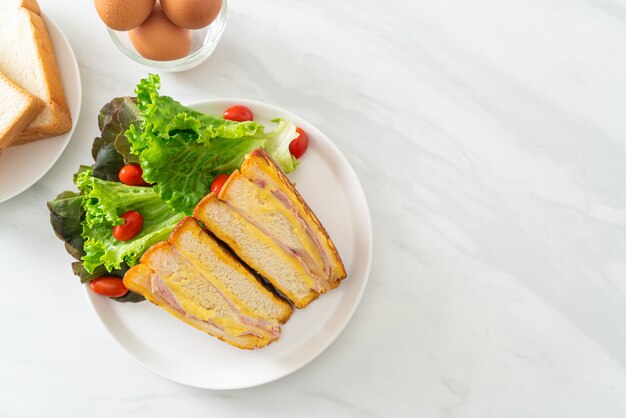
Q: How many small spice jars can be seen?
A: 0